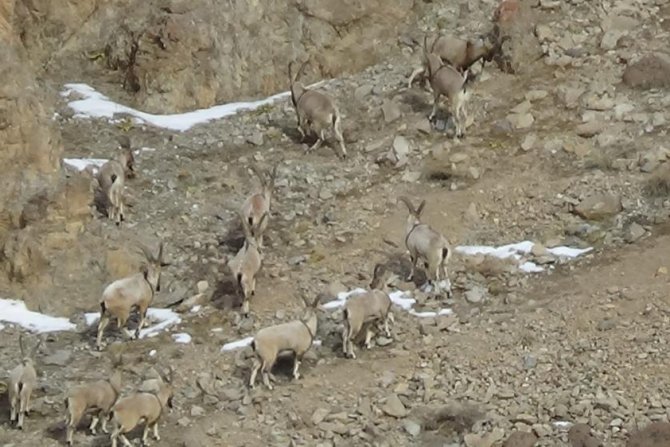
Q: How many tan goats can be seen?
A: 13